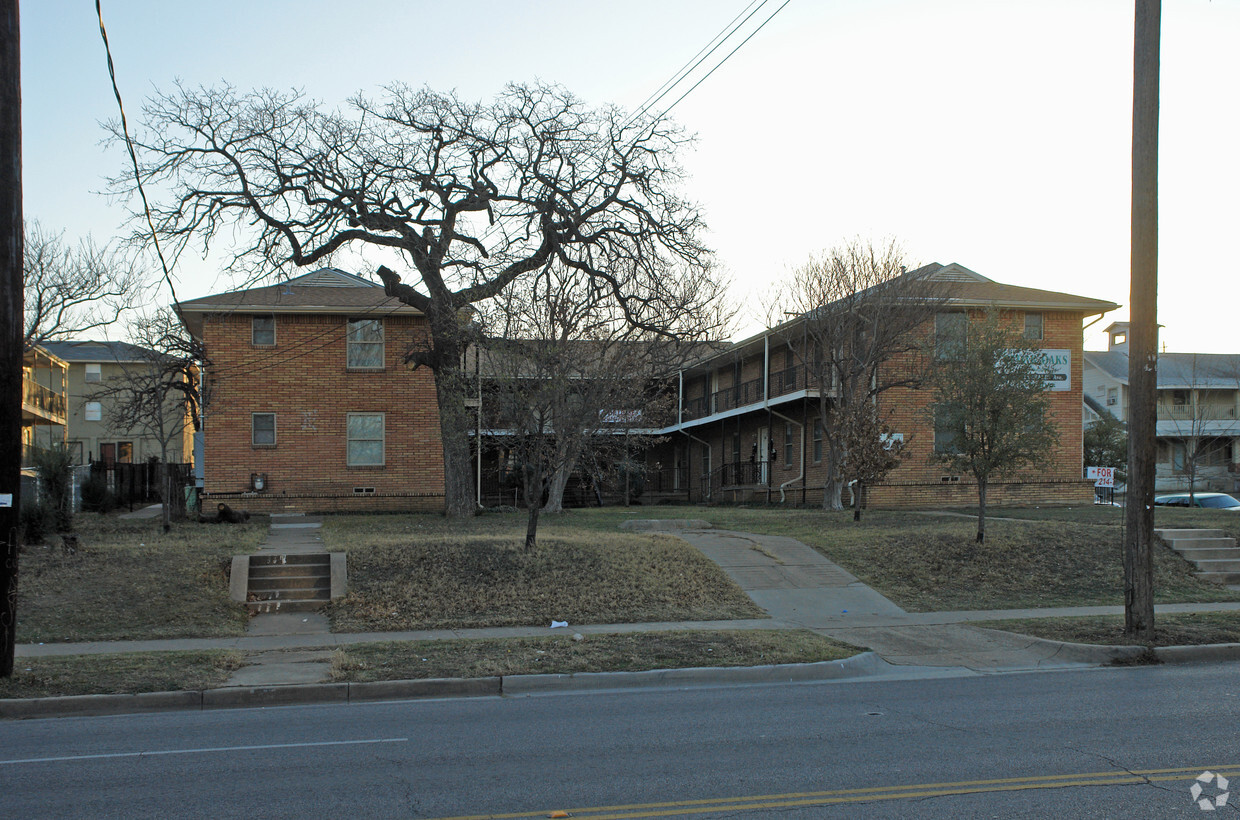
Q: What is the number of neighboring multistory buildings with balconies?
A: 2